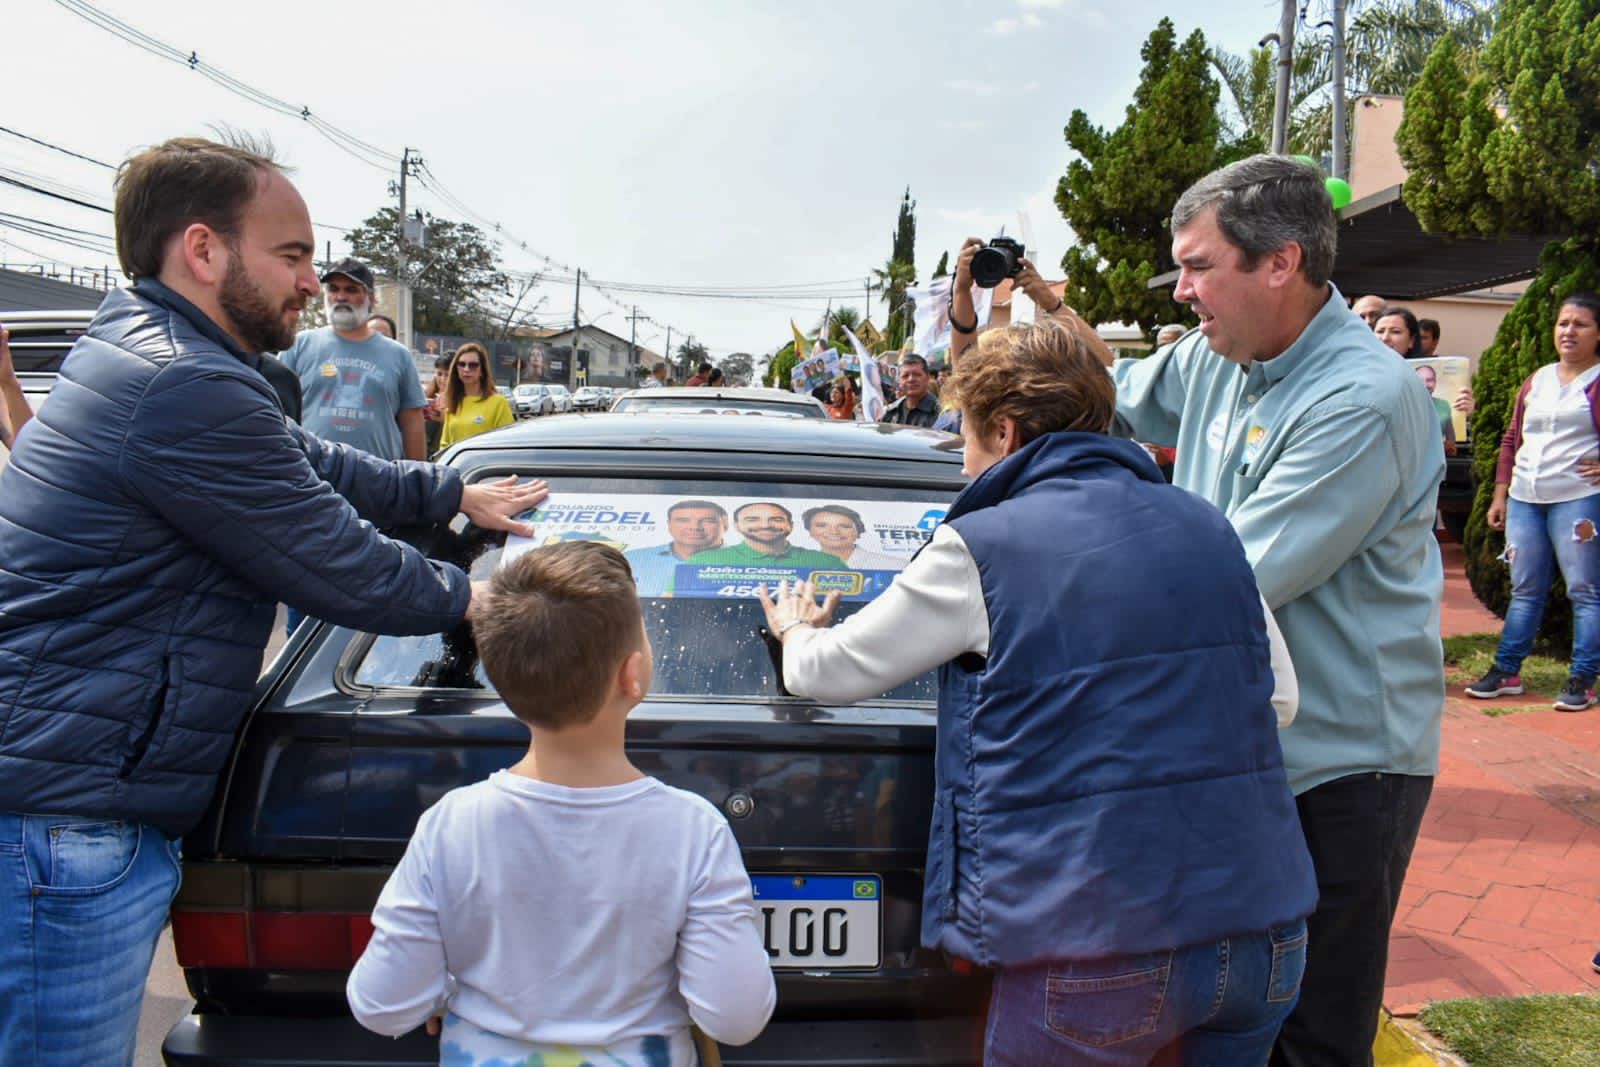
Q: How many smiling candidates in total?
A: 3